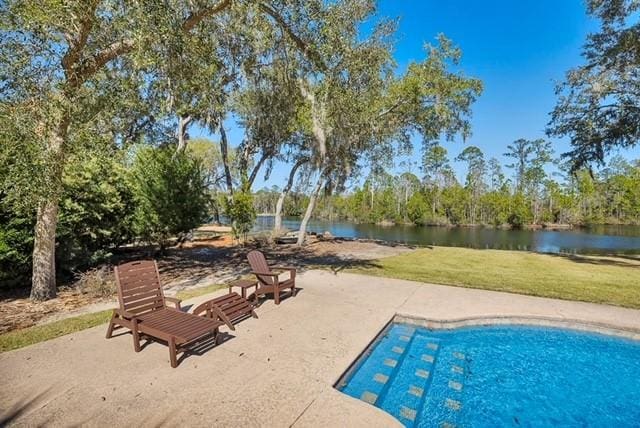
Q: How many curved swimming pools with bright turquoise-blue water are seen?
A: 1